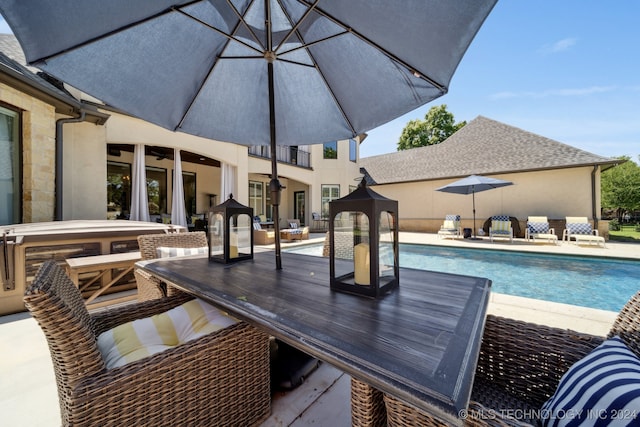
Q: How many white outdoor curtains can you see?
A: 3